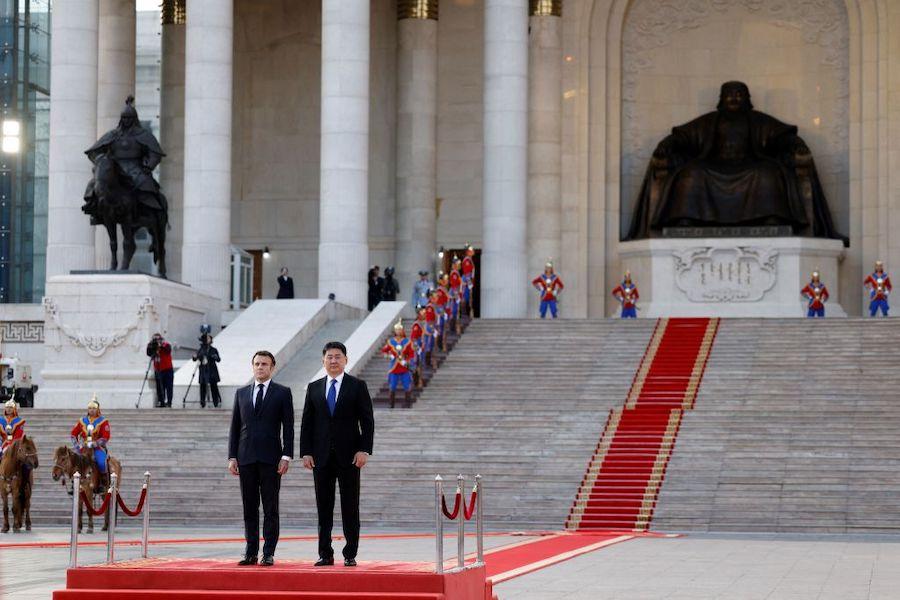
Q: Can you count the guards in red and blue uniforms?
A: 12